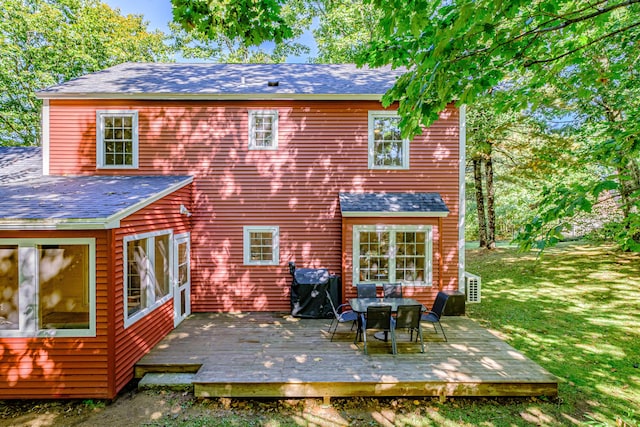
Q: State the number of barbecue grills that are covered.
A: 1